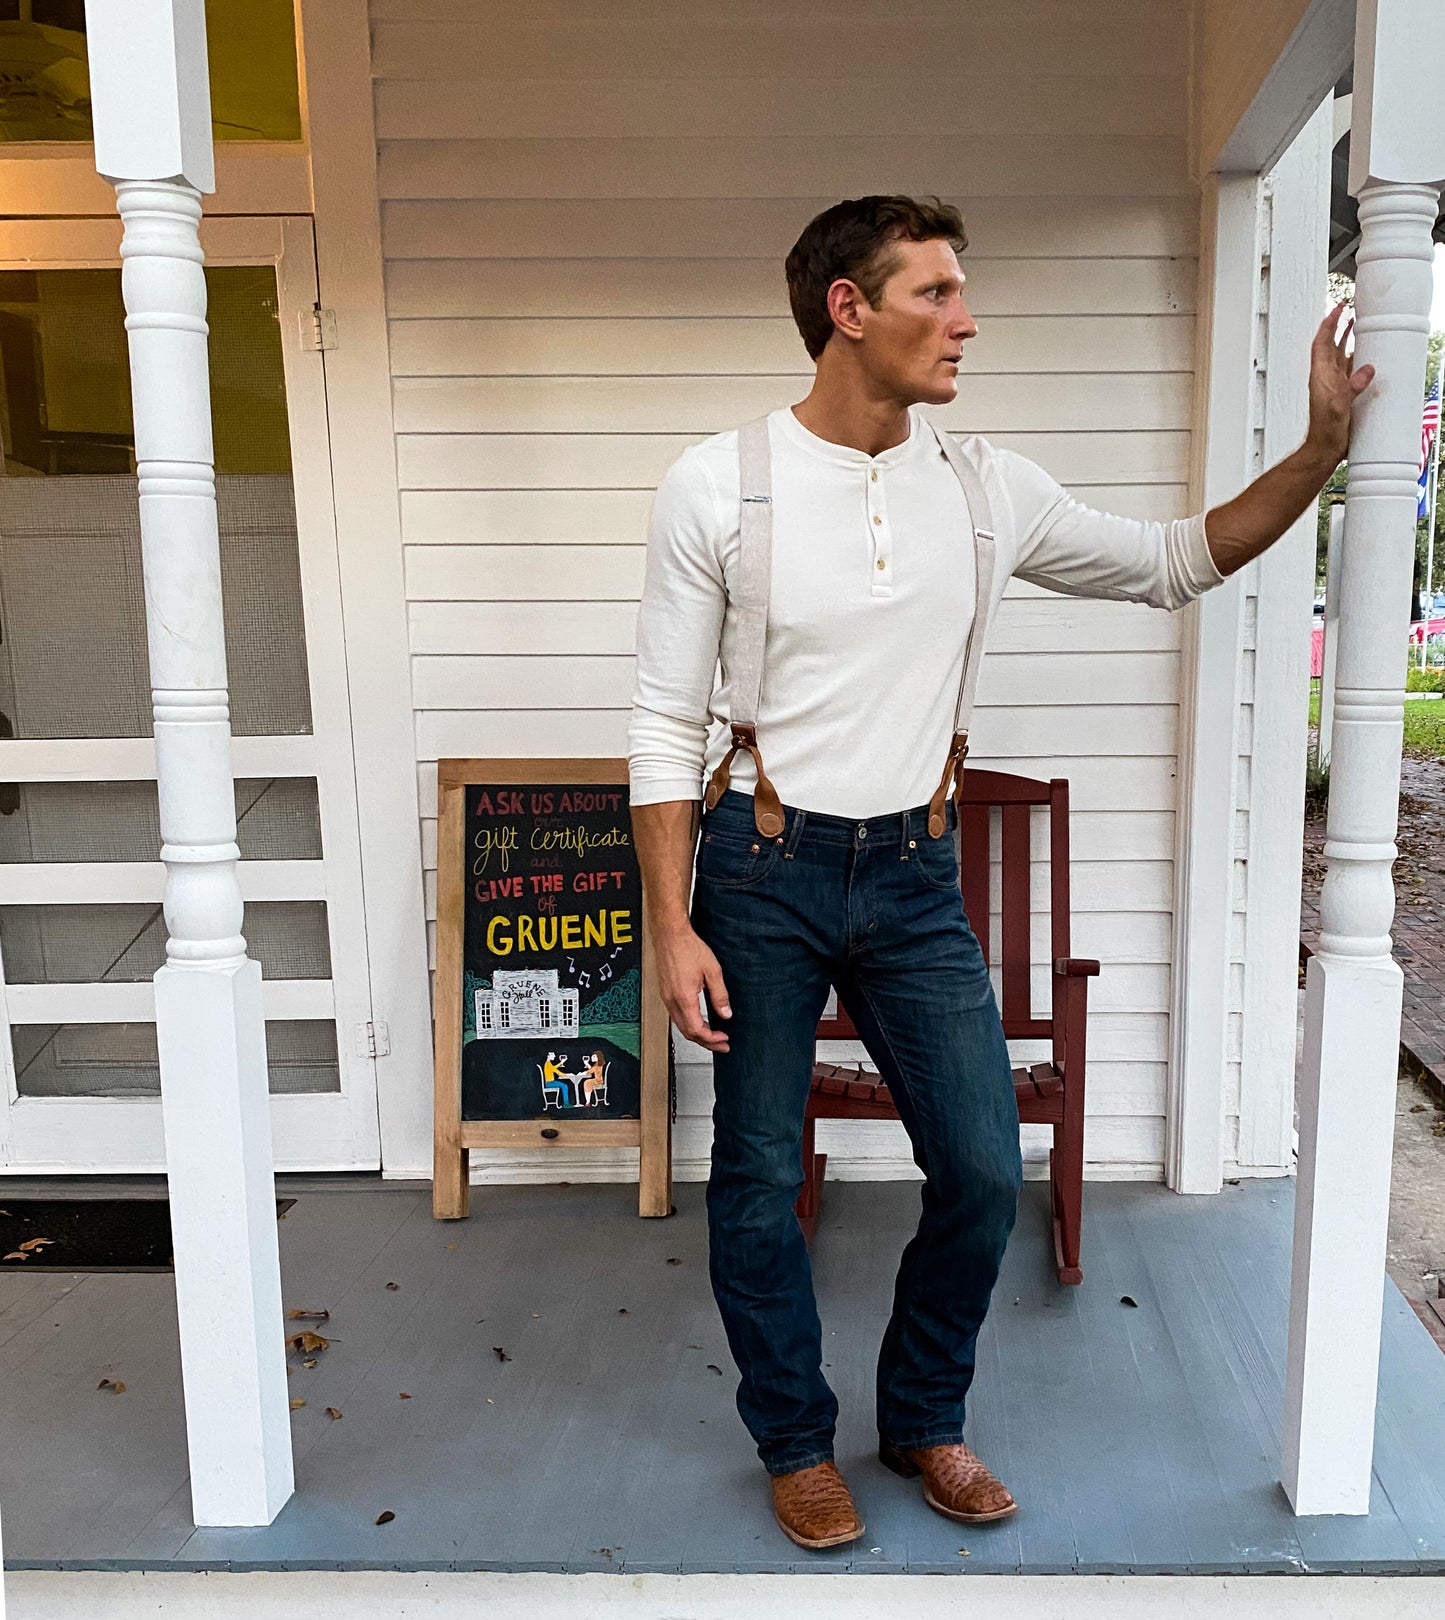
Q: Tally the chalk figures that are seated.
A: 2